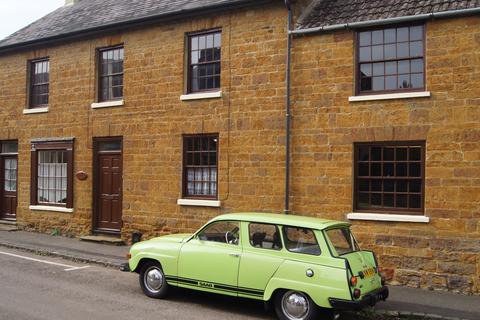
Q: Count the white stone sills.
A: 7